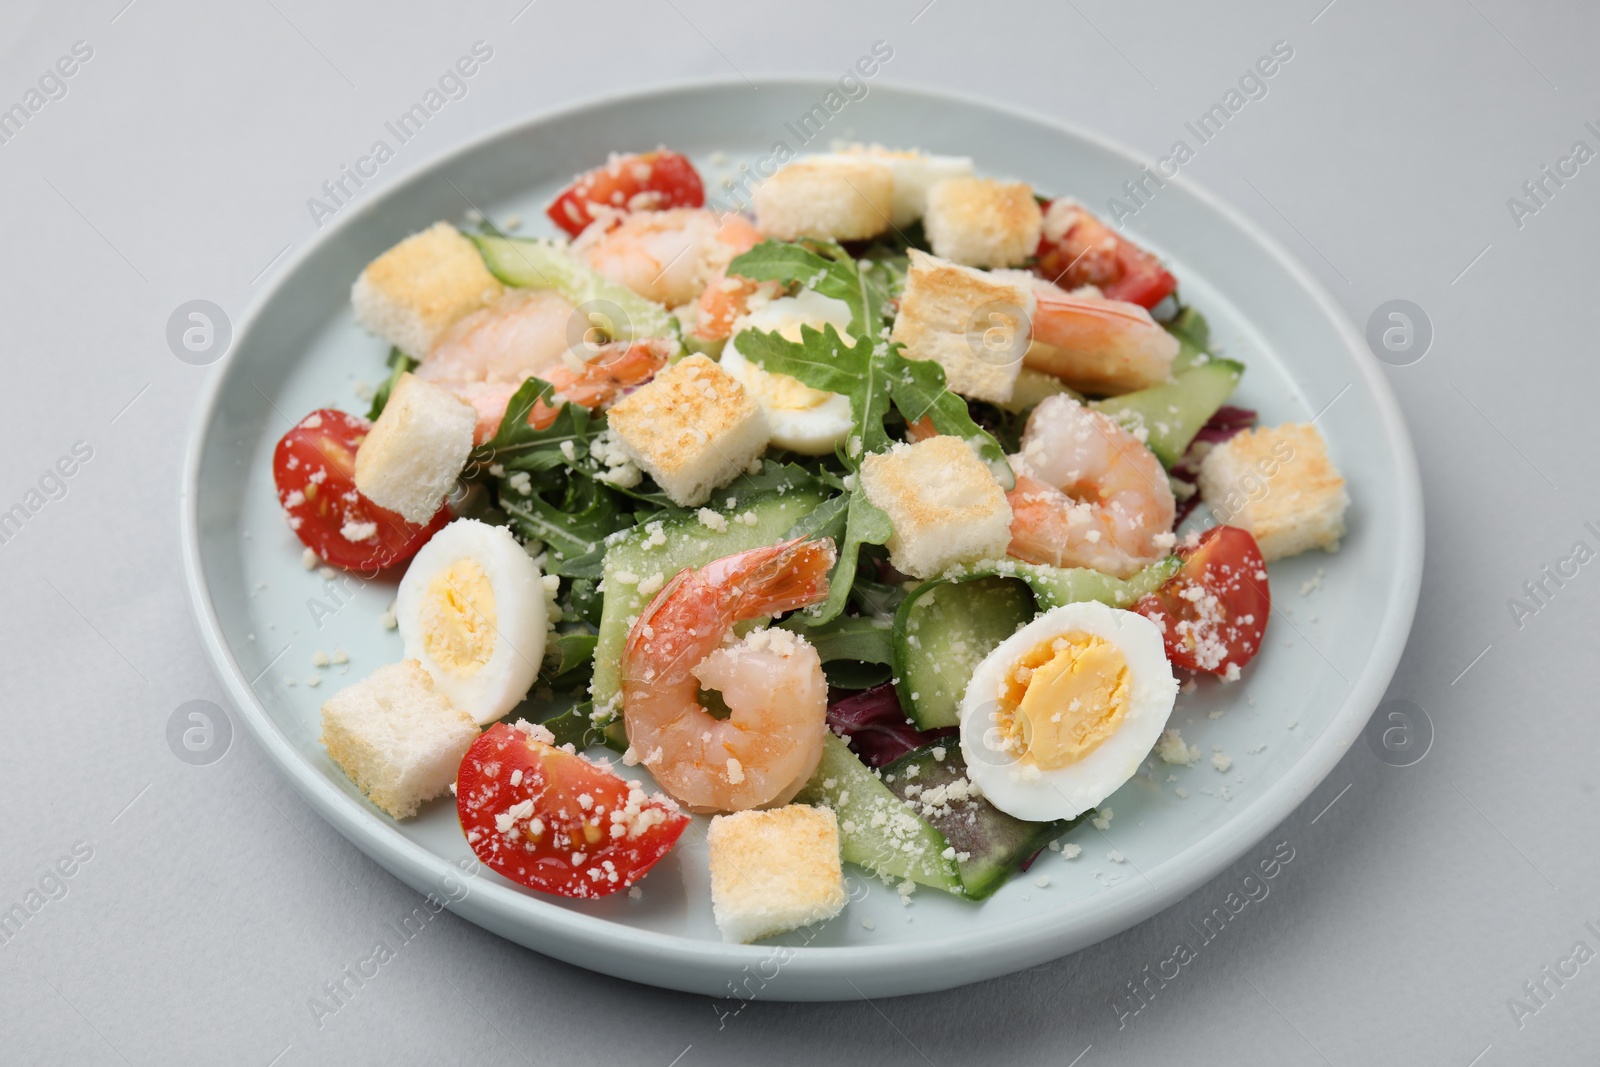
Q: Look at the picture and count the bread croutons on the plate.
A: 10